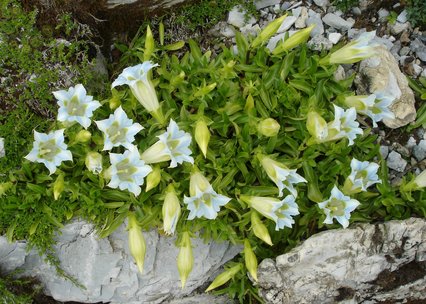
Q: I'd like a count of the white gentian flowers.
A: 14